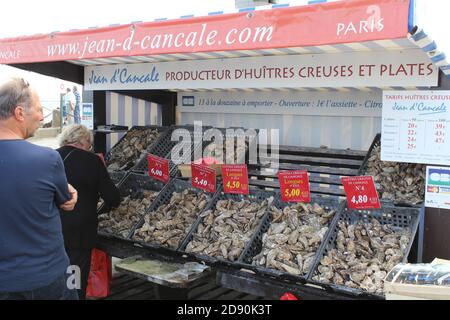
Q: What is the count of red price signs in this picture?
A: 5